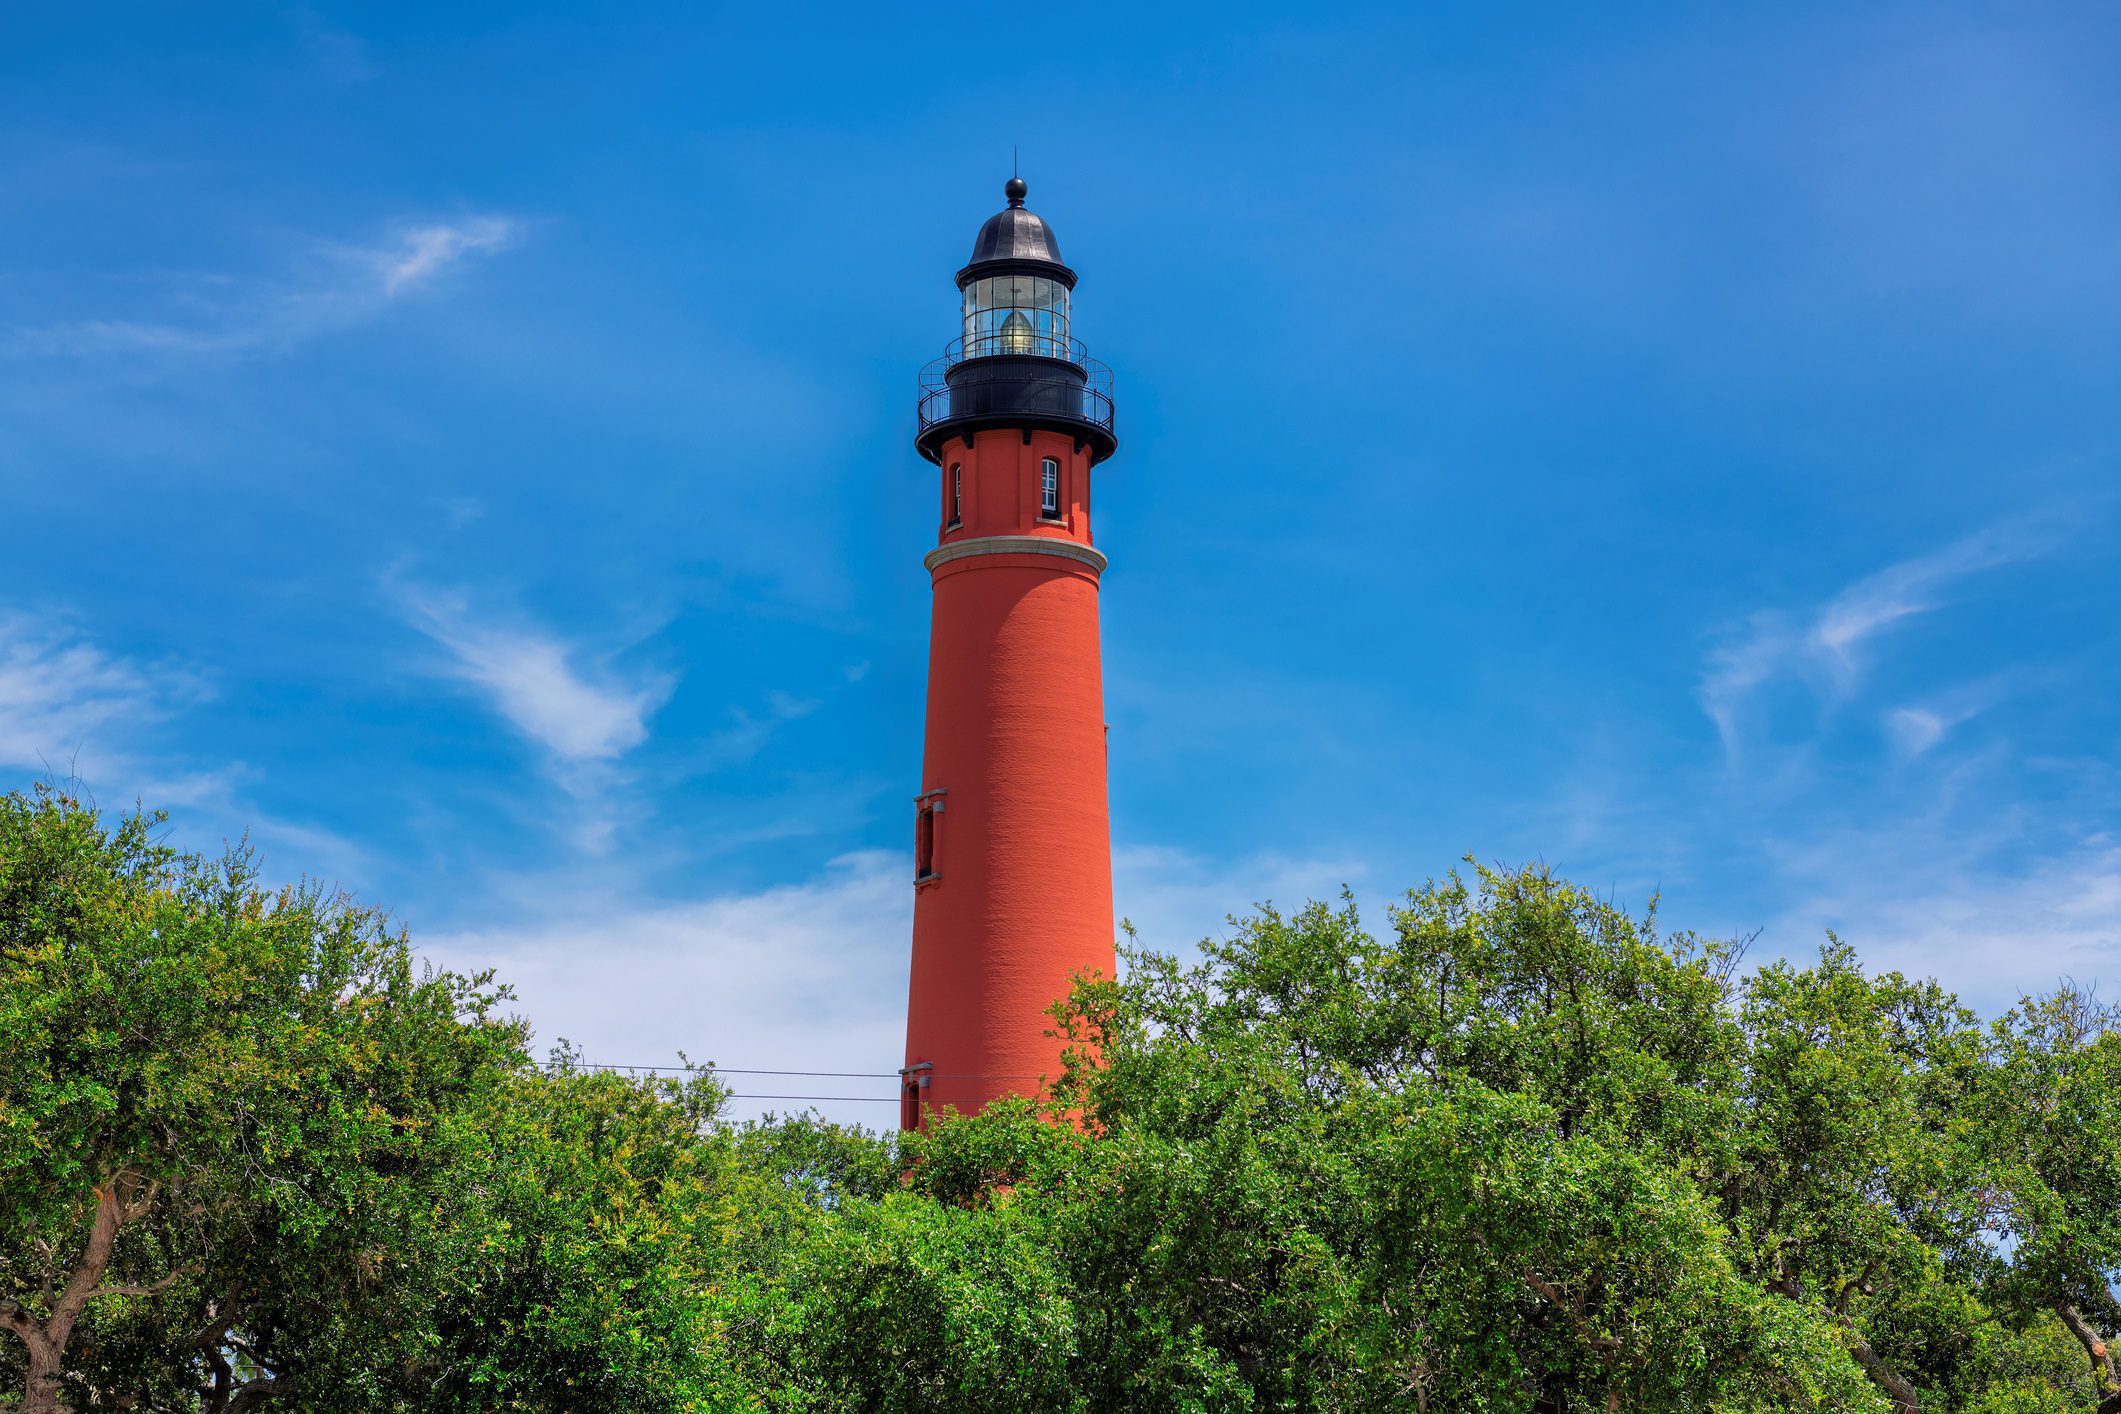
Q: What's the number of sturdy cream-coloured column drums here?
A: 0